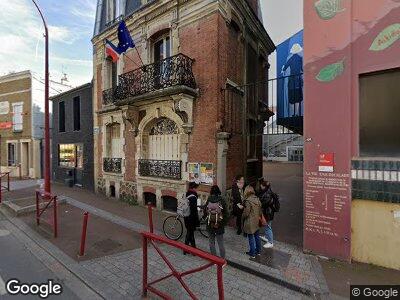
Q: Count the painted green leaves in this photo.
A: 3